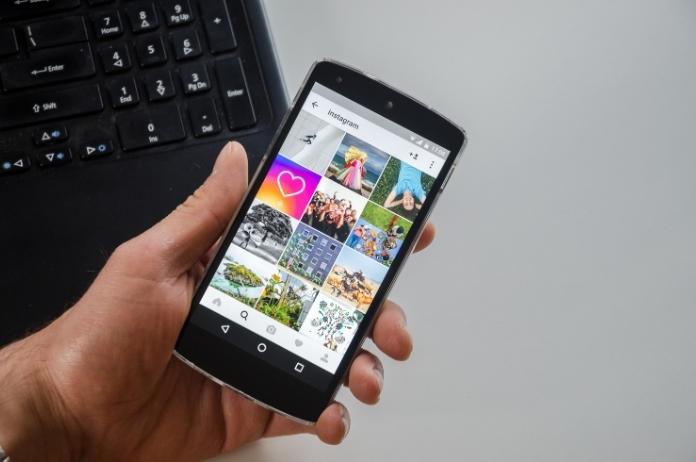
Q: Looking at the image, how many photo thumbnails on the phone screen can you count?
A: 12